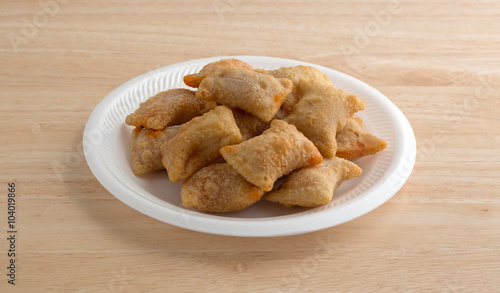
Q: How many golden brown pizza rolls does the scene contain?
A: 12